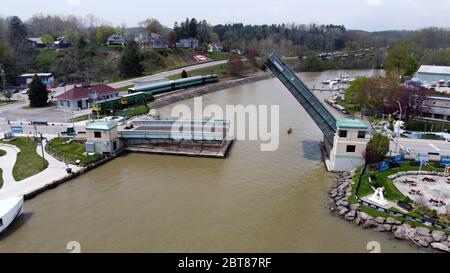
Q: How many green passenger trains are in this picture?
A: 2